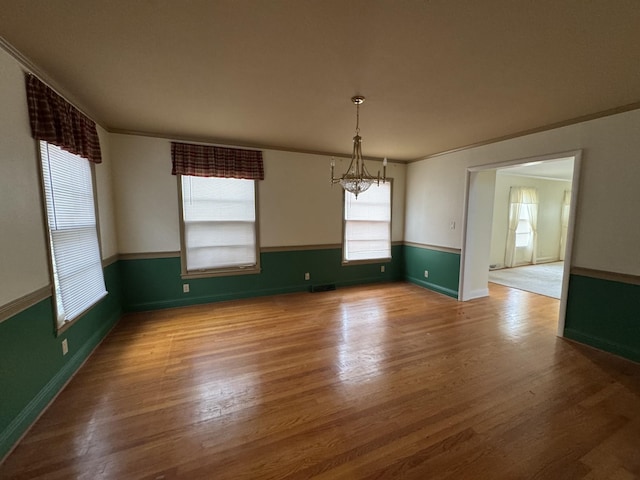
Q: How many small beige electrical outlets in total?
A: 5